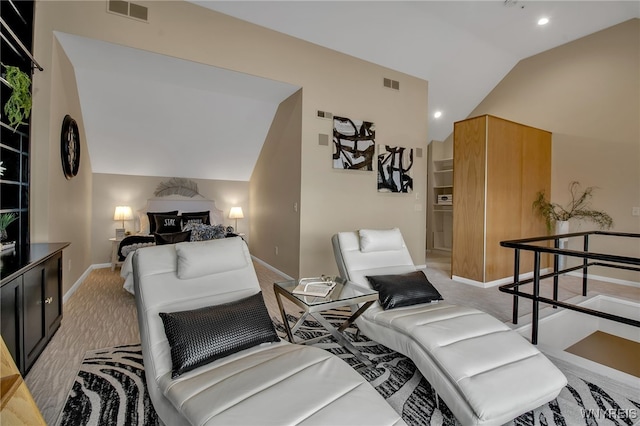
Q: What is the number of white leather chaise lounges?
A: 2